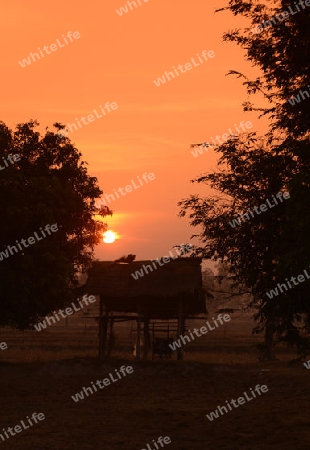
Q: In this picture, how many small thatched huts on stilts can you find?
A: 1